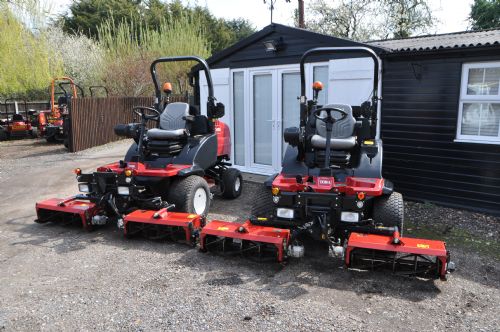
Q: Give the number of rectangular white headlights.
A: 4